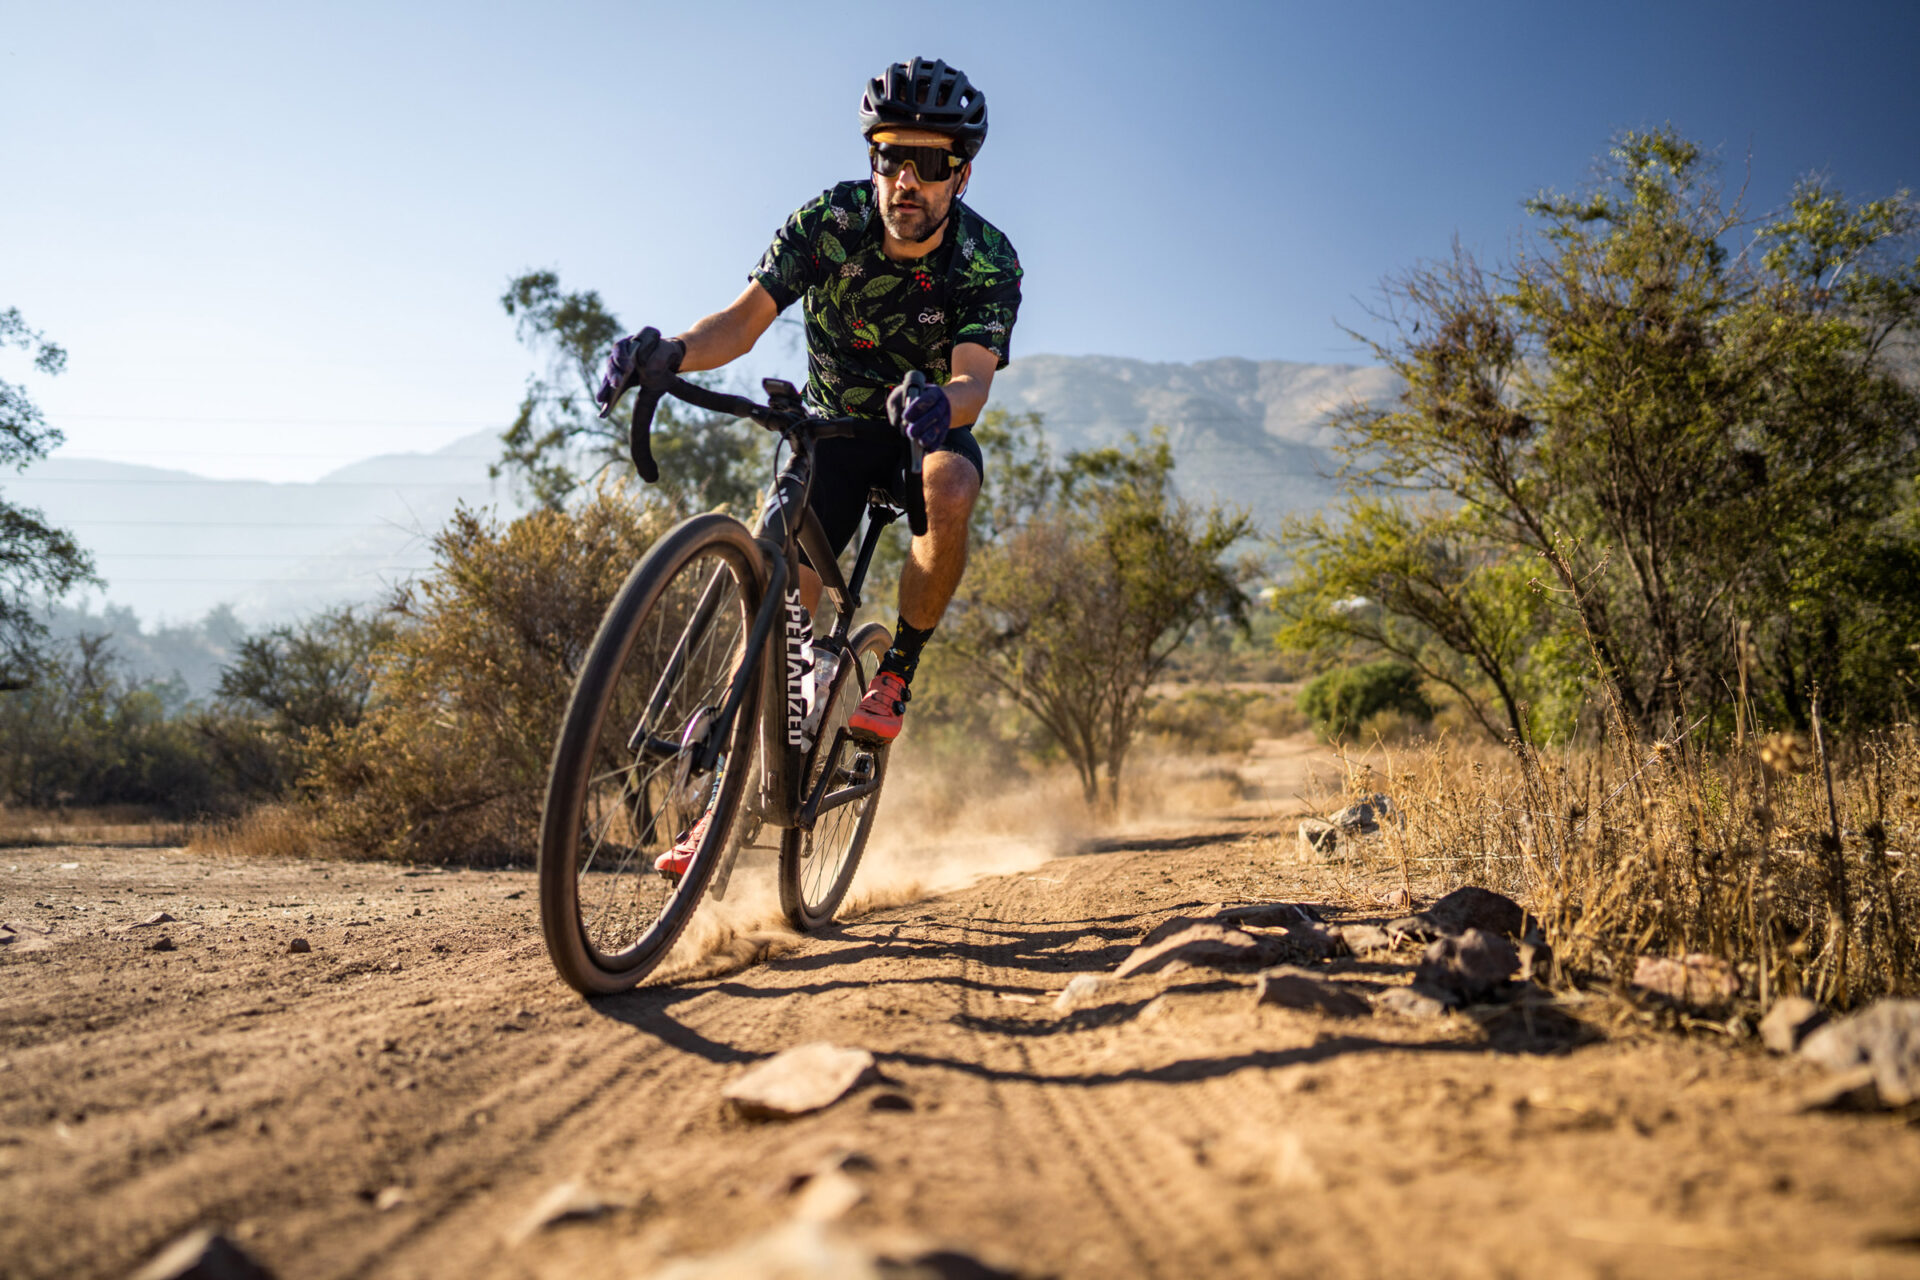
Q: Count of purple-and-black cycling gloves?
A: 2